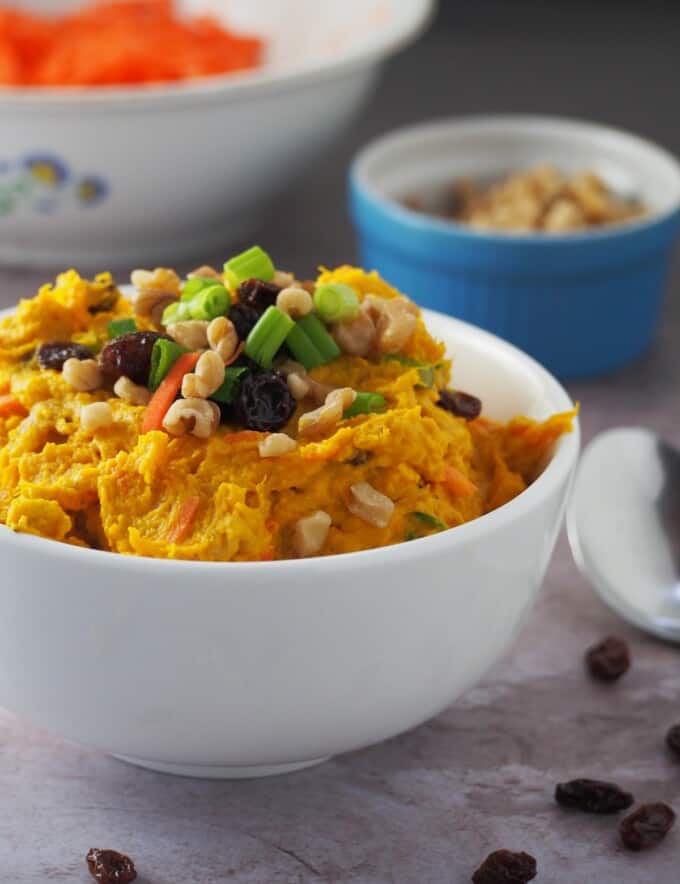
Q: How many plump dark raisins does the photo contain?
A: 12